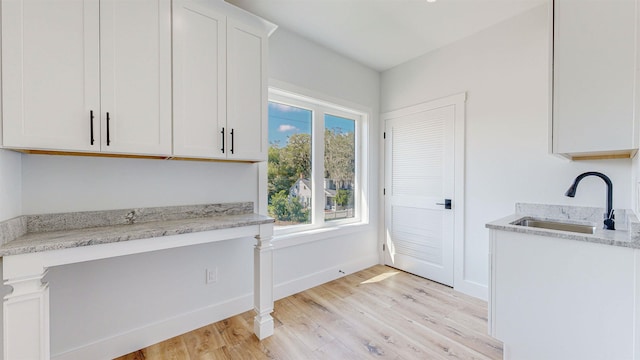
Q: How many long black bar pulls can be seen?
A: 4